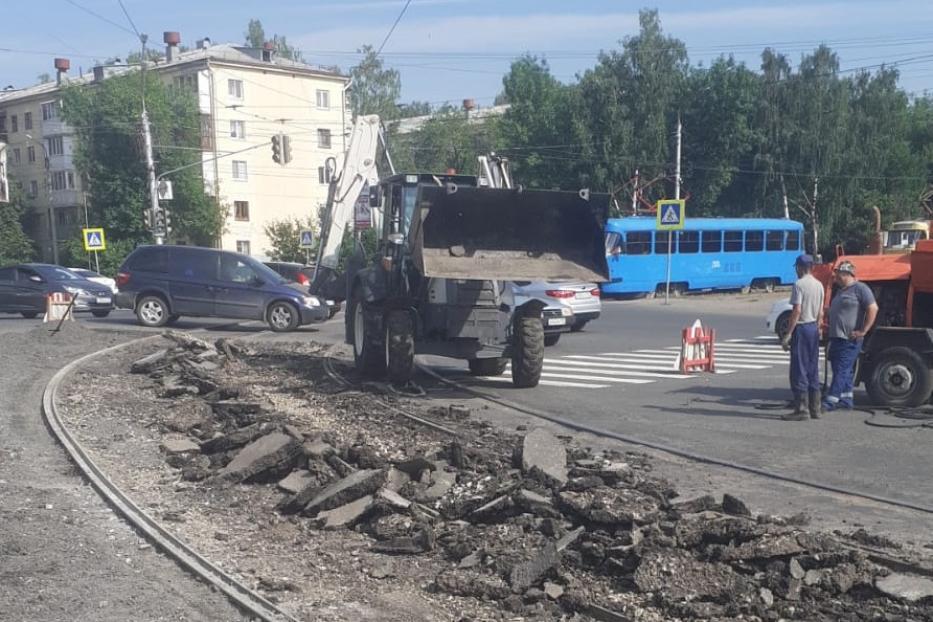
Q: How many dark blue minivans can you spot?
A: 1